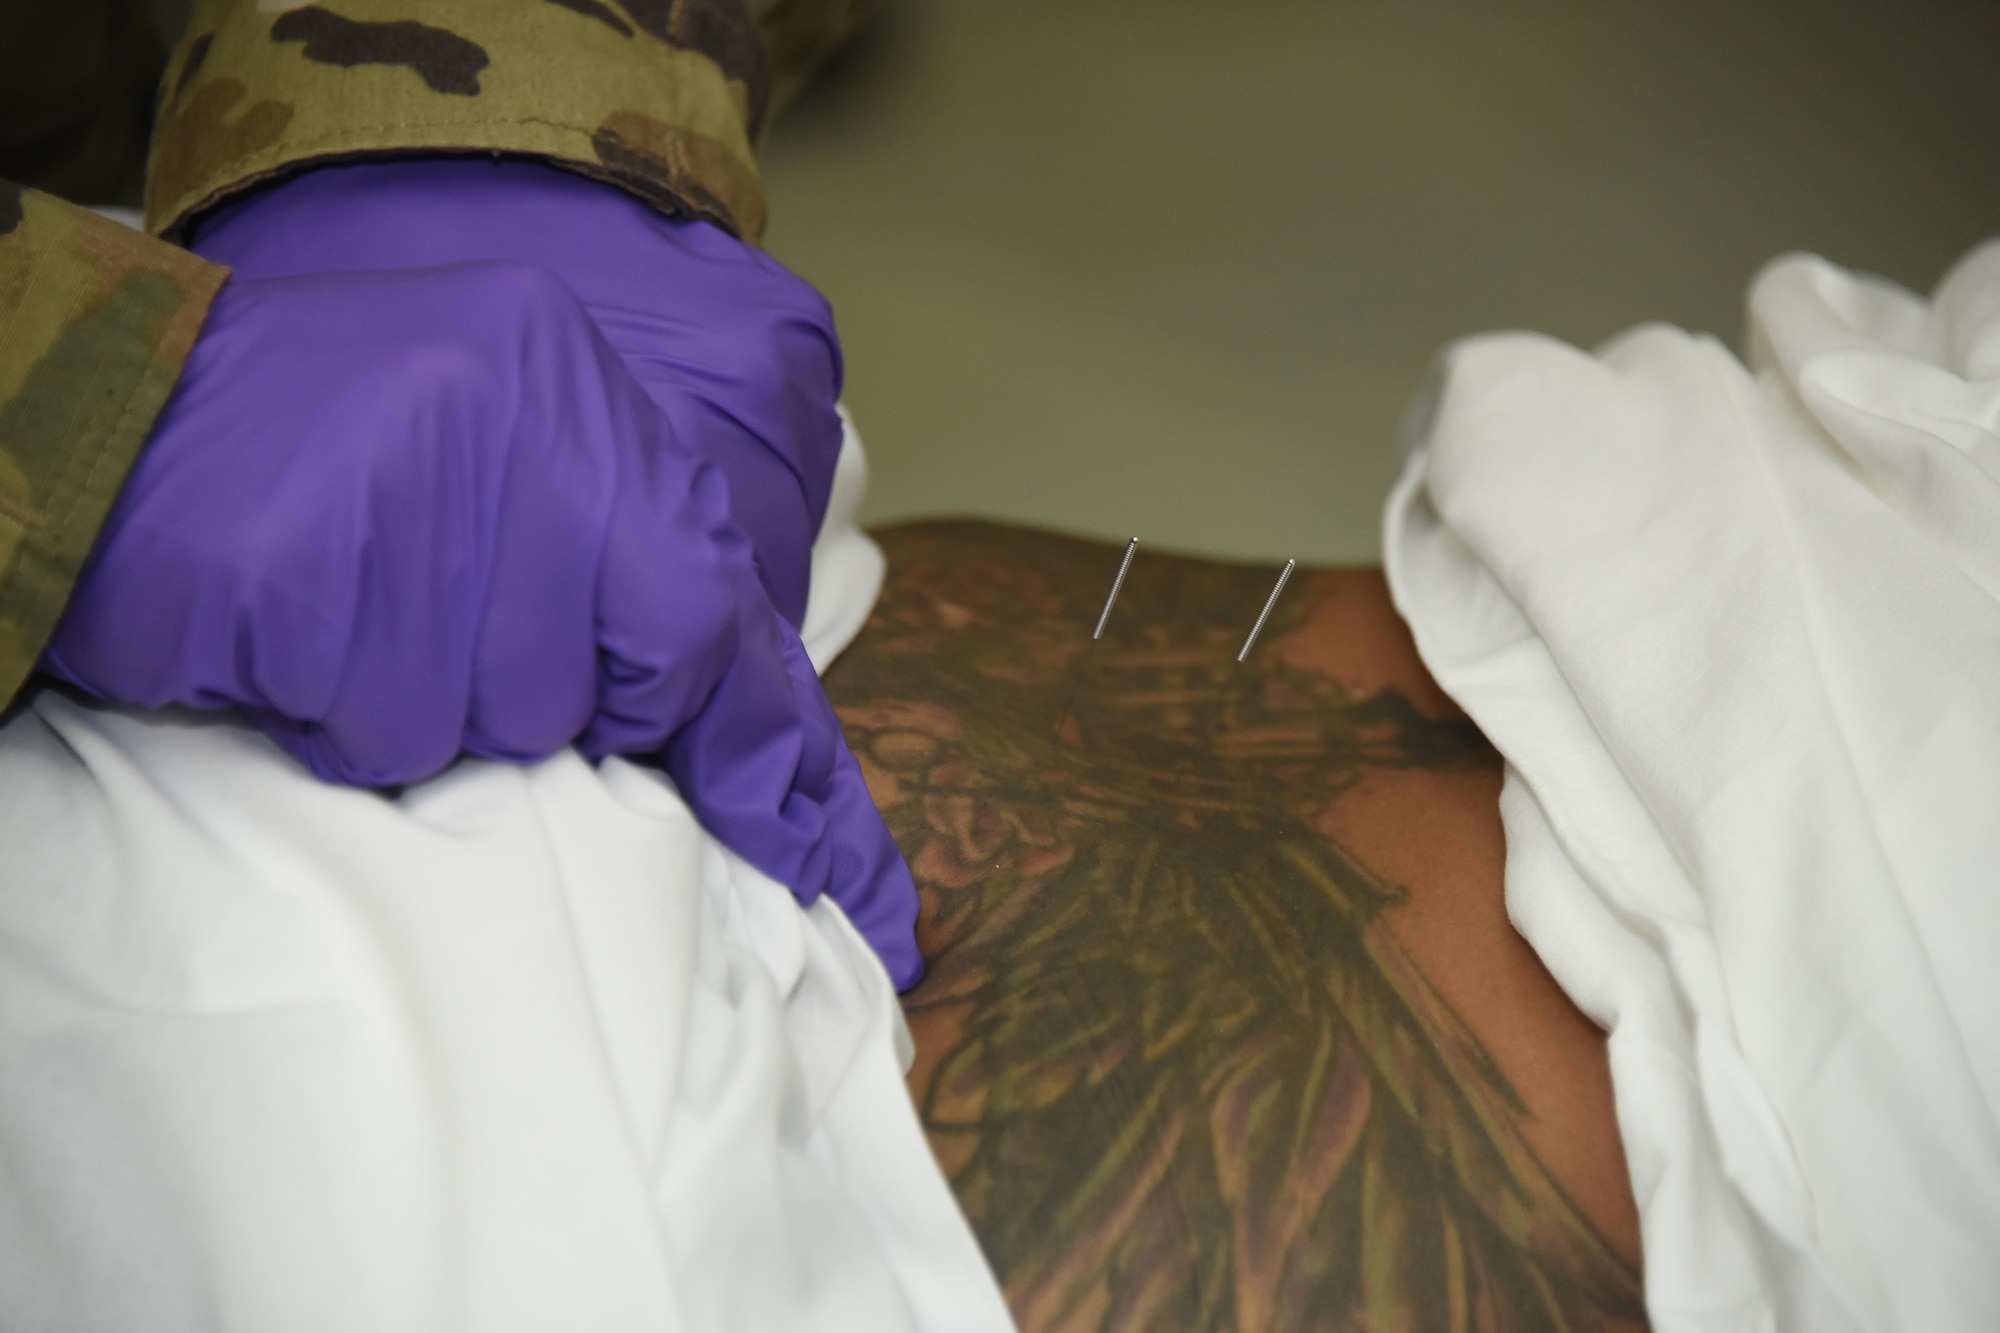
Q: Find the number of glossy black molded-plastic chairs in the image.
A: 0